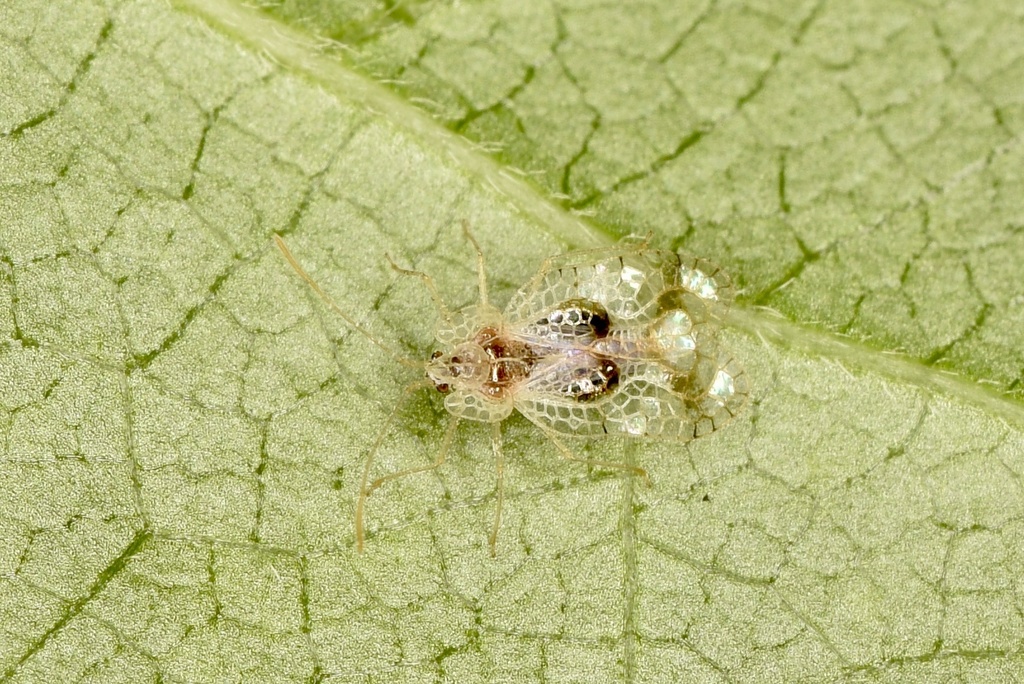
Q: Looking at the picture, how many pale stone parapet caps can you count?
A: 0